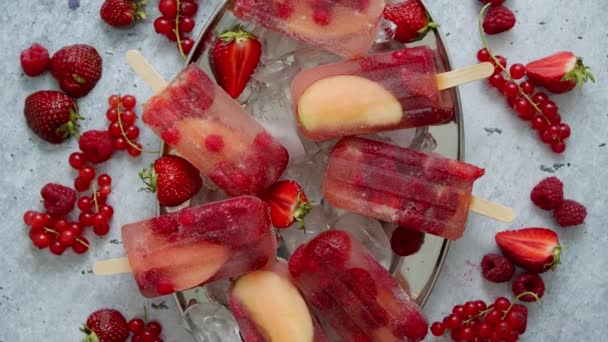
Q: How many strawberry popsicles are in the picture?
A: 7